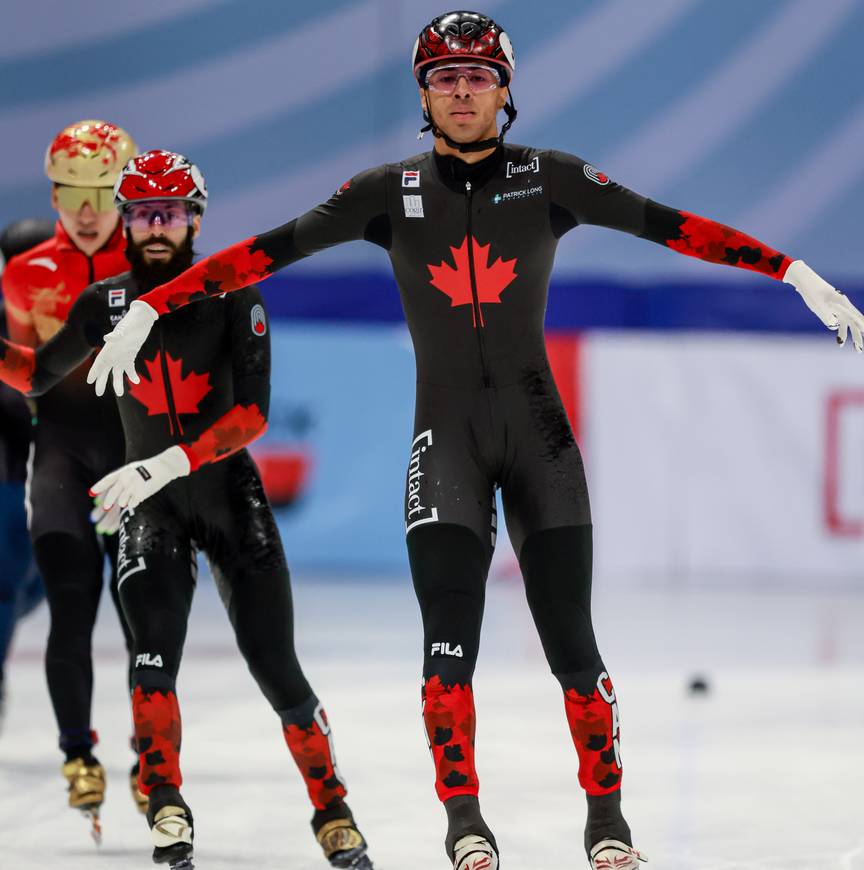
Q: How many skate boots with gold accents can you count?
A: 4